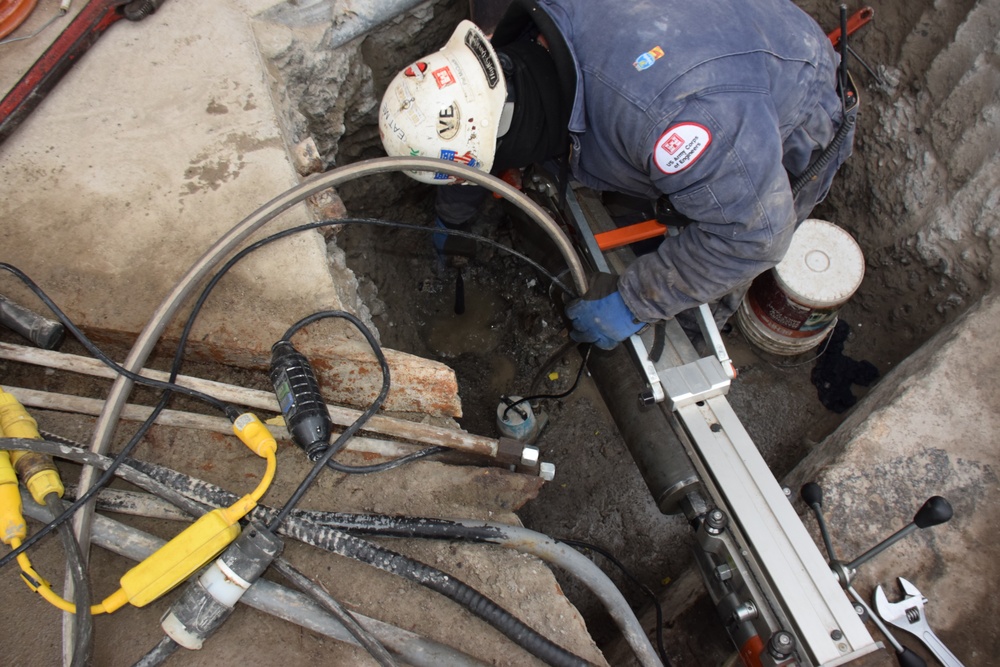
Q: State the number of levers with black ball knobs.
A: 3